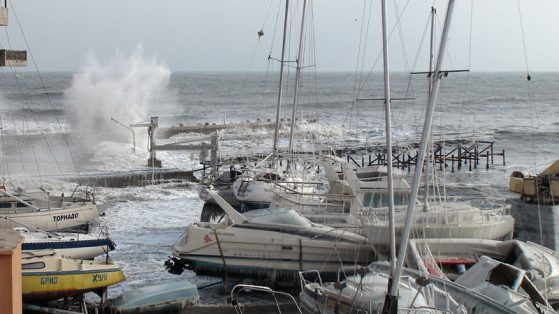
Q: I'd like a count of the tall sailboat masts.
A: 5